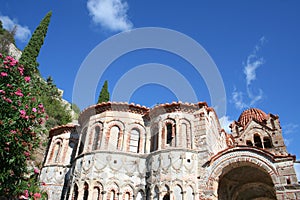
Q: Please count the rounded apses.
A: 3